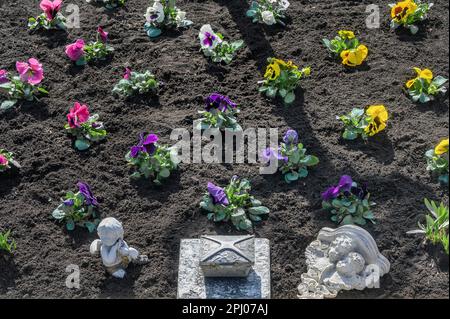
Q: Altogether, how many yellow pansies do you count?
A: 6